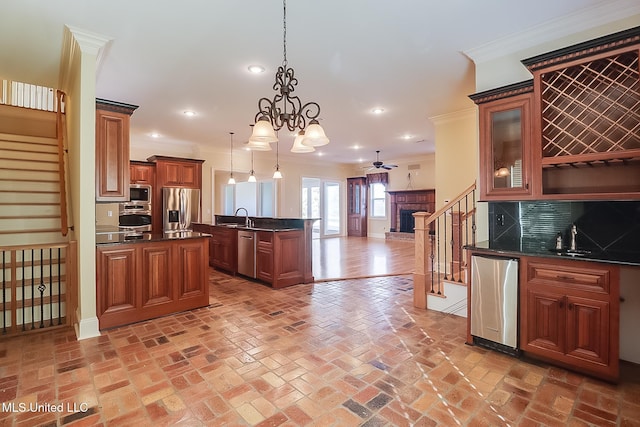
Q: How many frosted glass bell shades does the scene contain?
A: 7